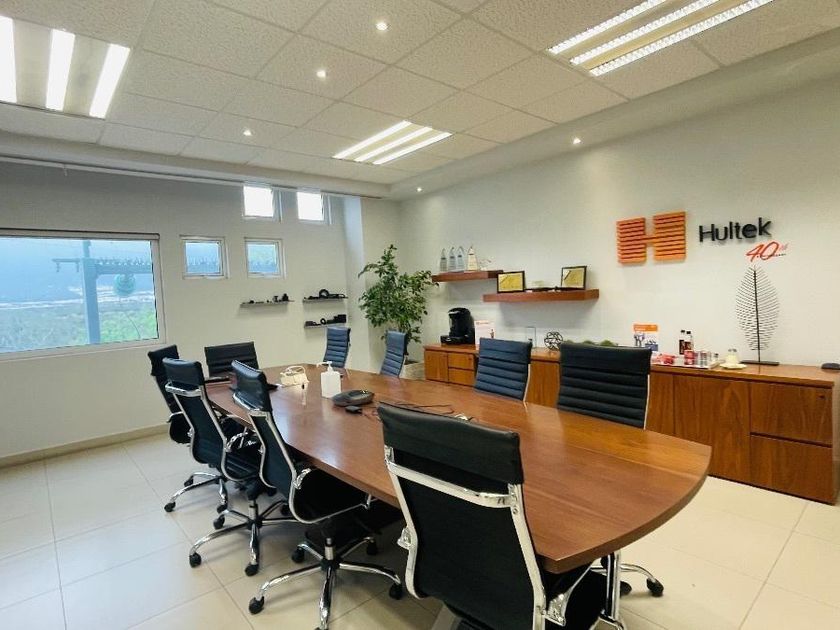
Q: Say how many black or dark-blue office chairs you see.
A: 9